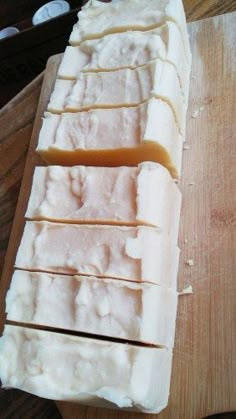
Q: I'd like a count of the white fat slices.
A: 8